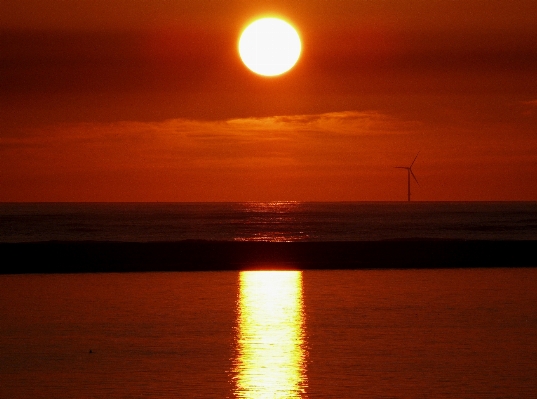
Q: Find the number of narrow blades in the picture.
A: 3